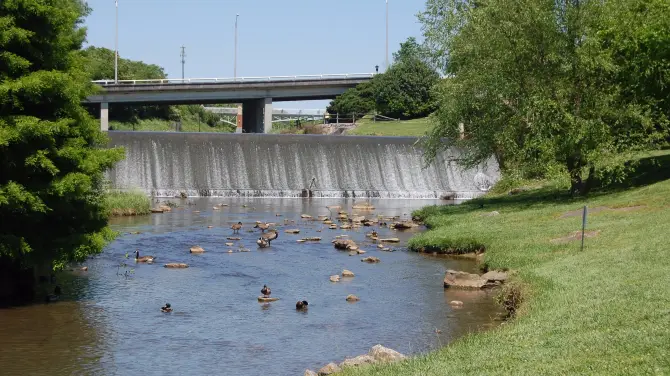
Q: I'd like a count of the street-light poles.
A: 3